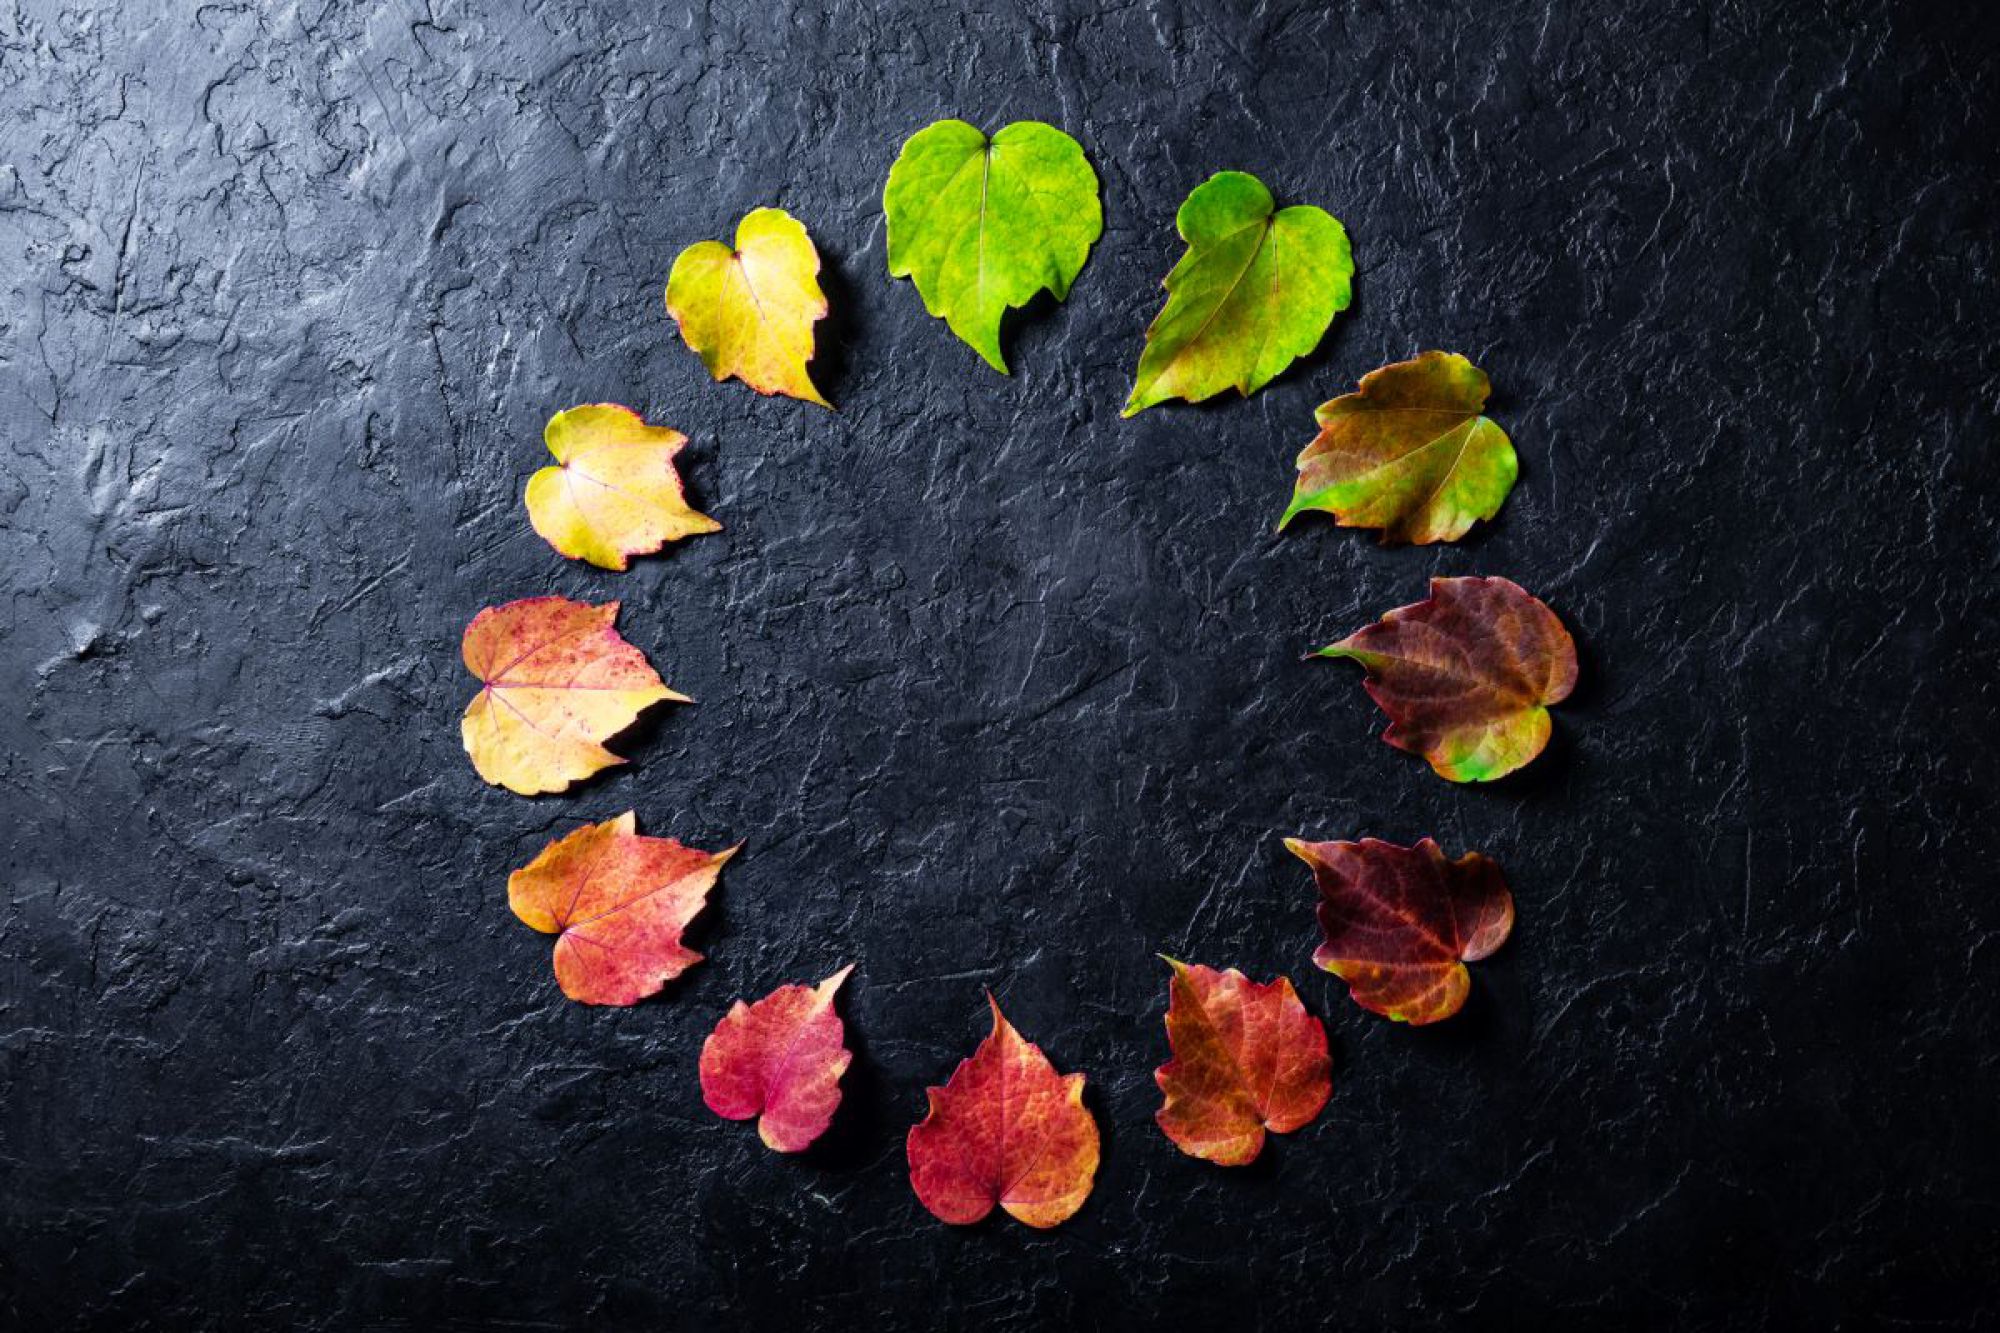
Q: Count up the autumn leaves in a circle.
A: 12